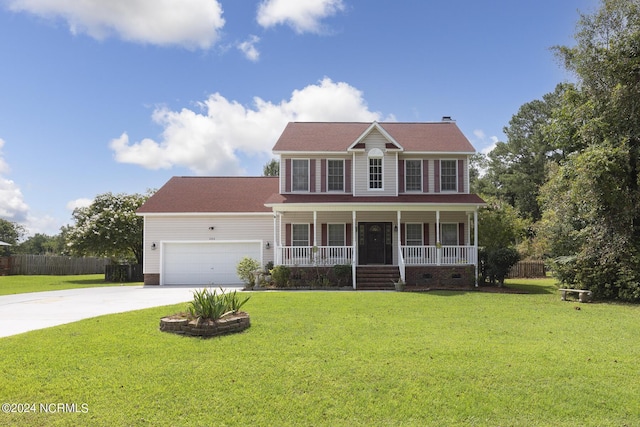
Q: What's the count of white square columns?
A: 6